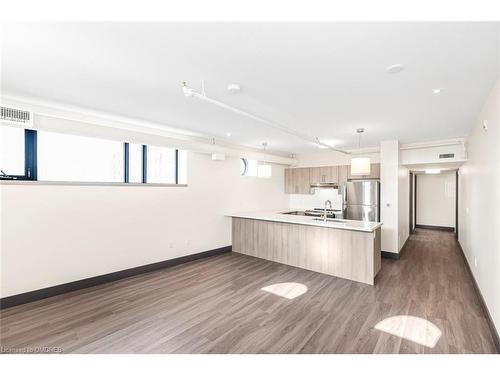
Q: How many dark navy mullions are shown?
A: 4